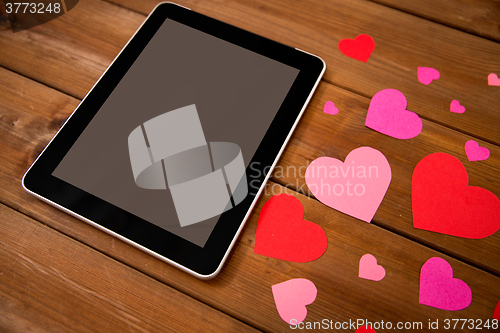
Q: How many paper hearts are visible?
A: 15